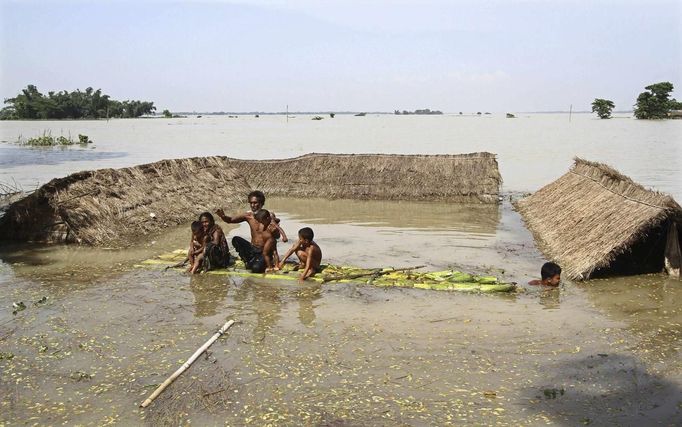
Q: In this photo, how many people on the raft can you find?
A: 5